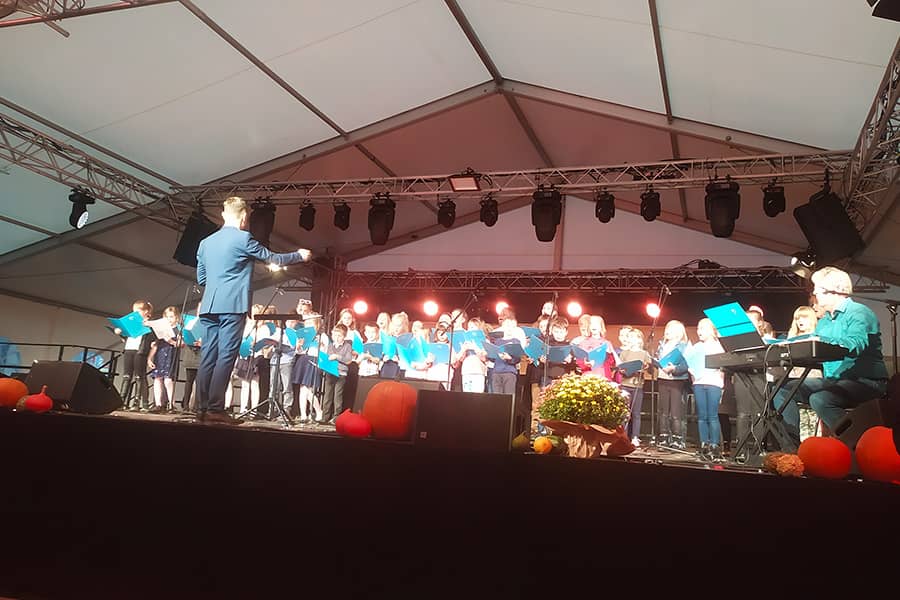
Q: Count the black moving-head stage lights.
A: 12